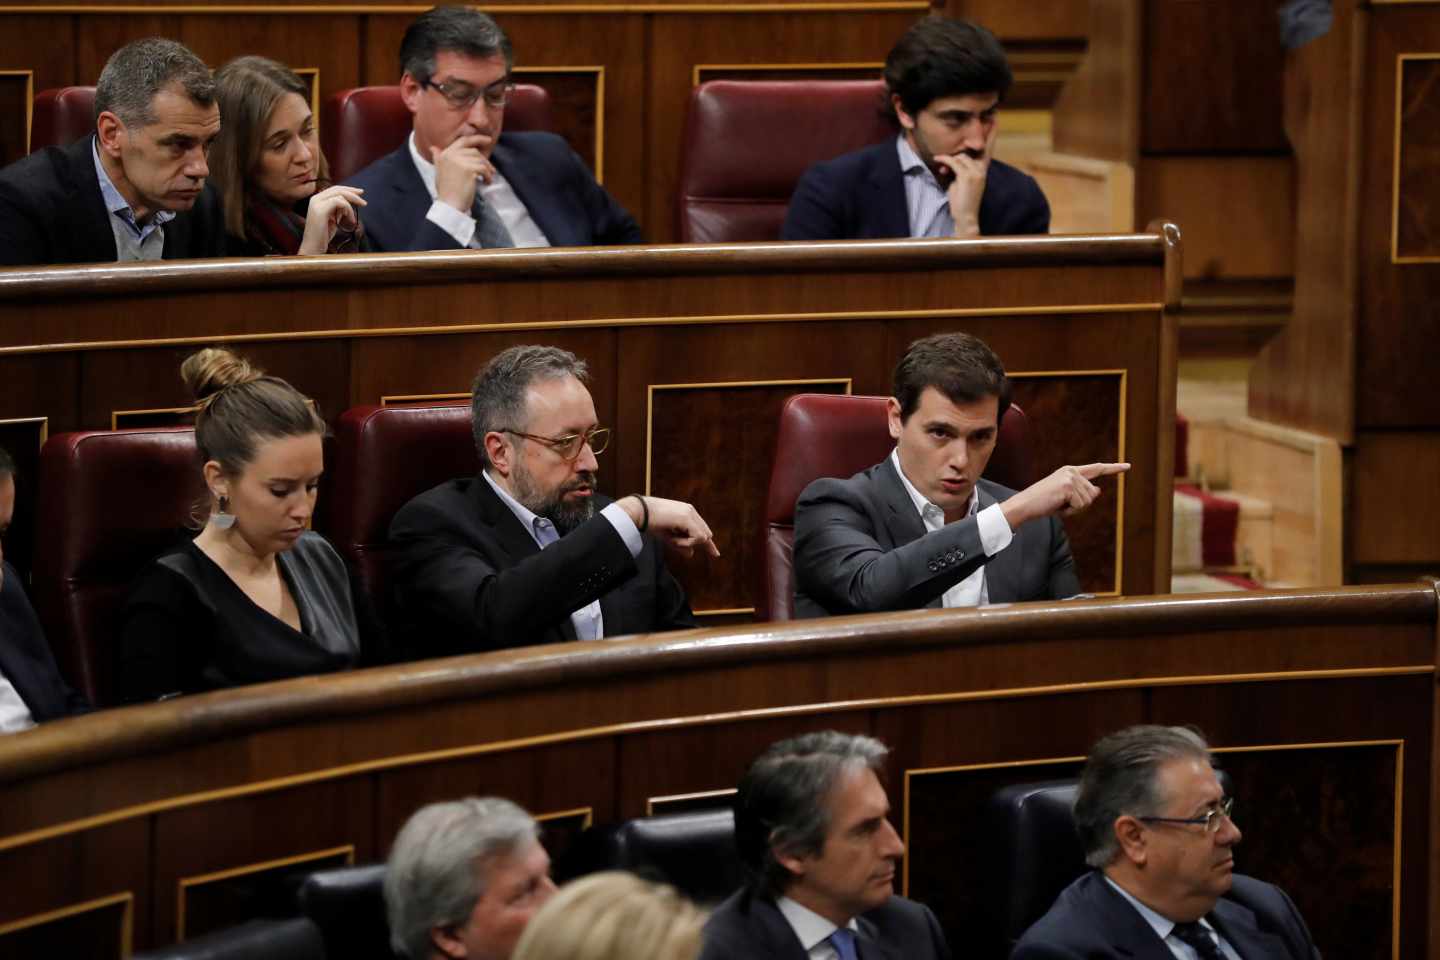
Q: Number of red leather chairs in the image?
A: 6